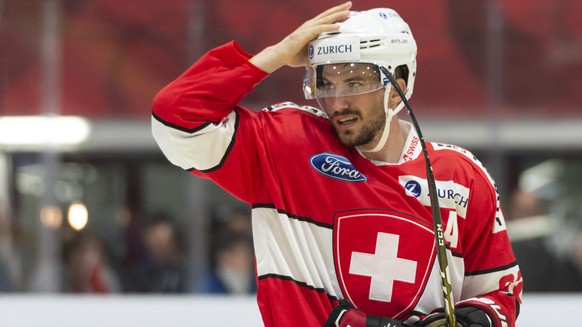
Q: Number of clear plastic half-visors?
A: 1